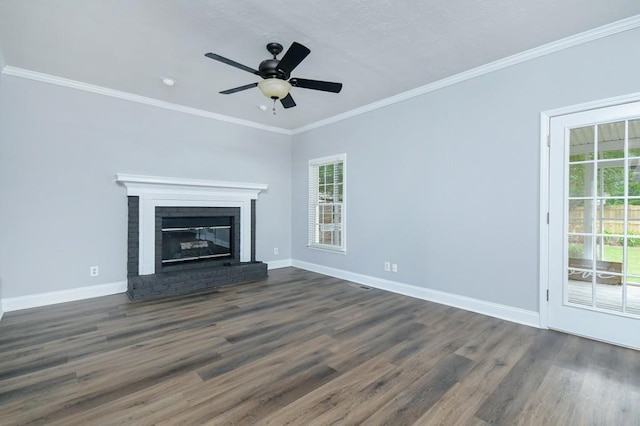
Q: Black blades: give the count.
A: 5